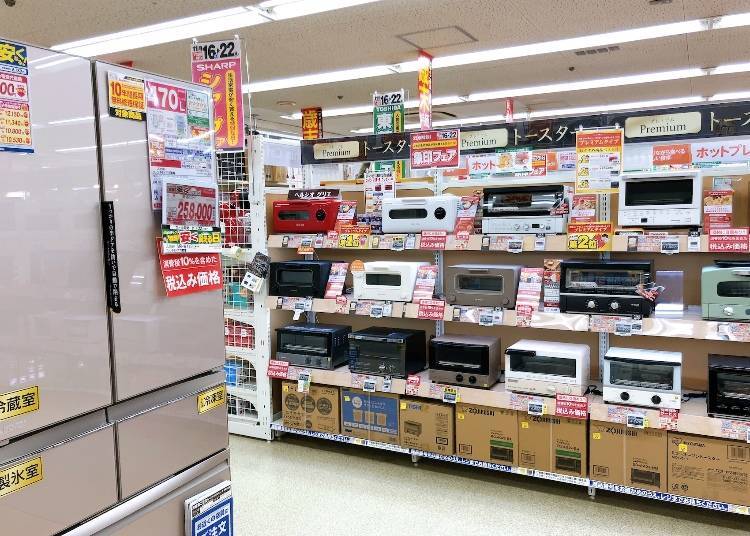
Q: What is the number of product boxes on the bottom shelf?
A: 7